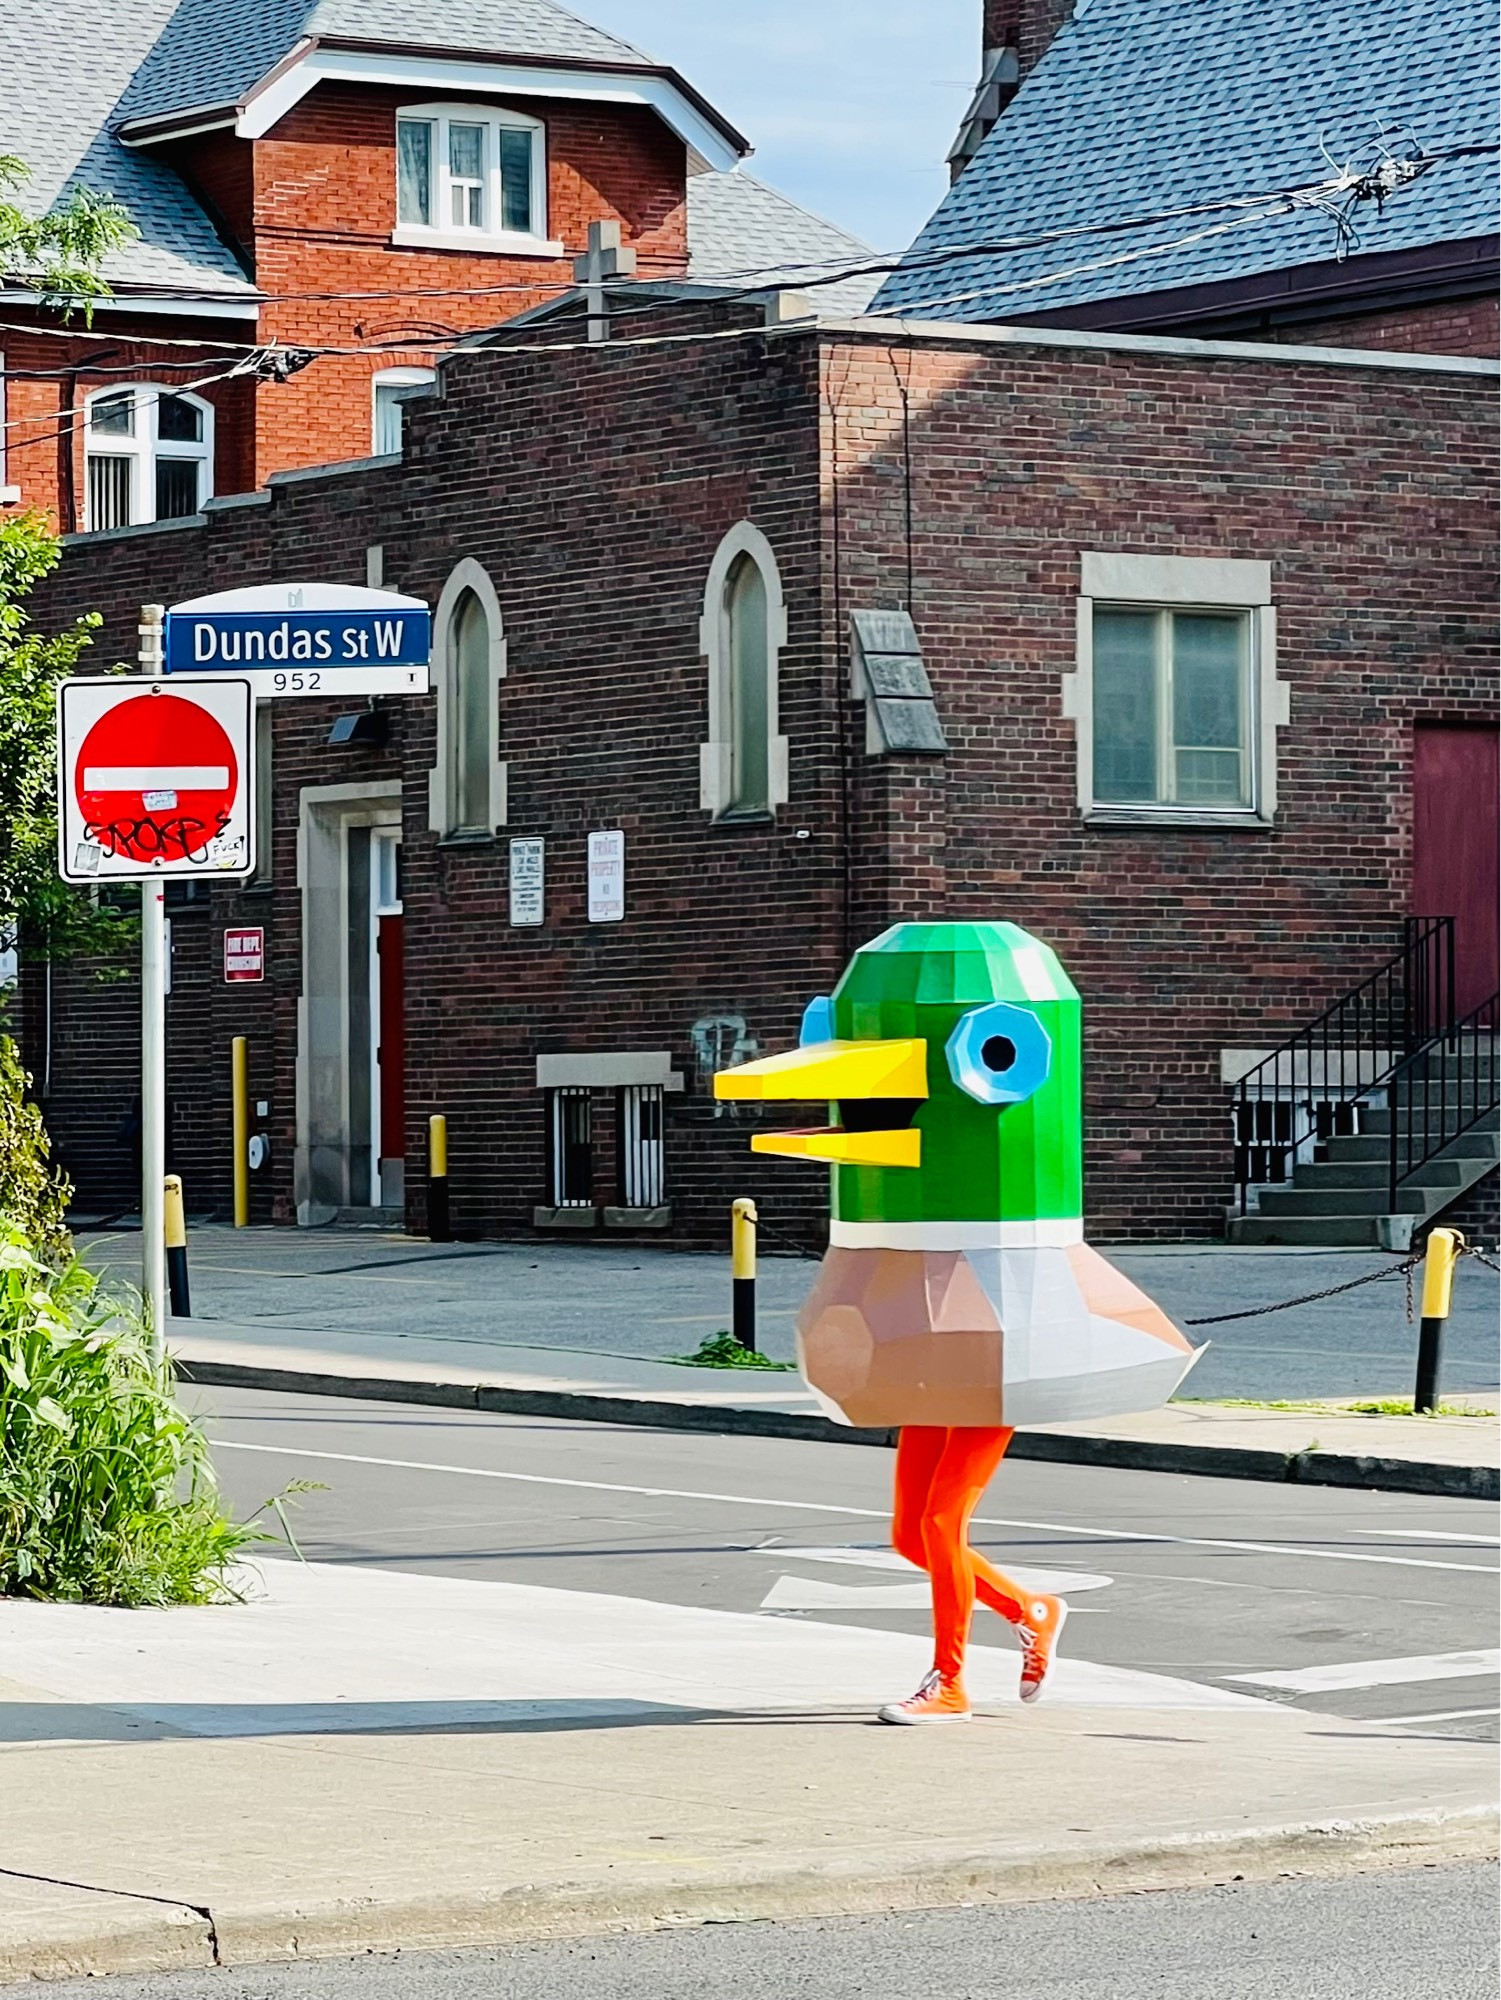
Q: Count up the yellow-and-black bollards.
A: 4